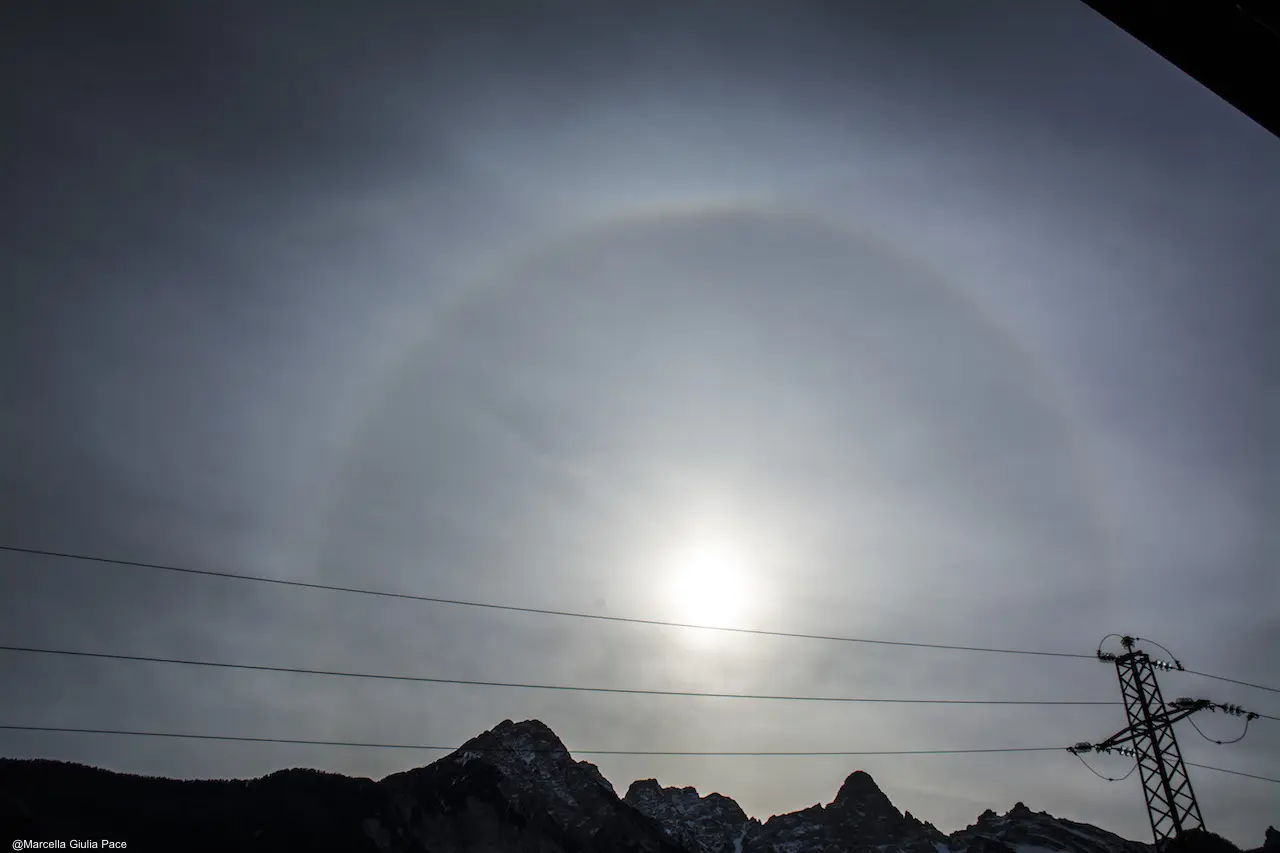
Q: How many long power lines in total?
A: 3